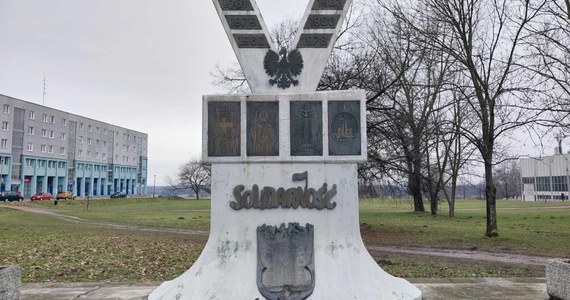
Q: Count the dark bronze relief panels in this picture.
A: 4